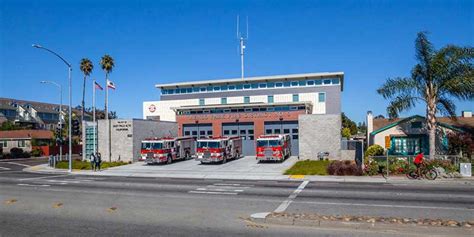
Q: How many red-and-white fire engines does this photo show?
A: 3